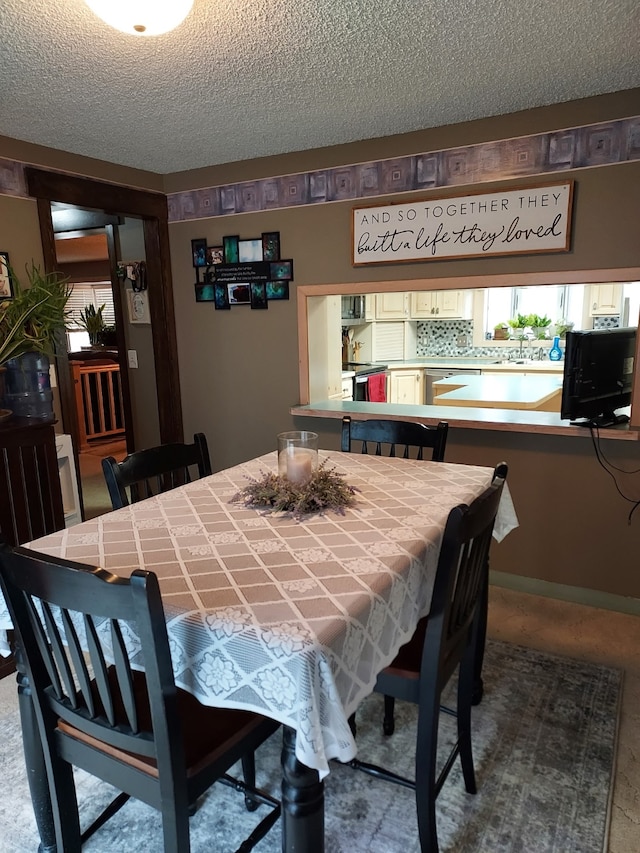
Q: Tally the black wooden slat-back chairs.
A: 4